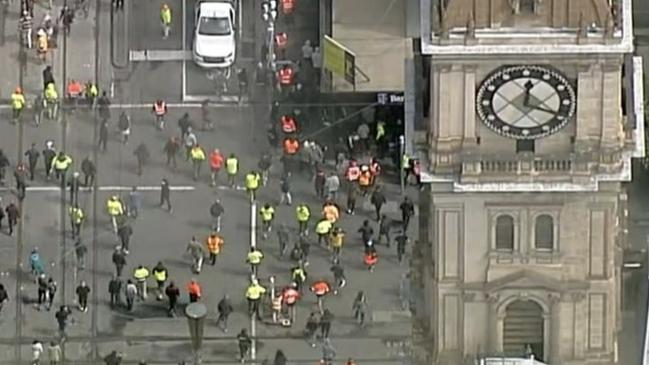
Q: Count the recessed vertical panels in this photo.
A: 4